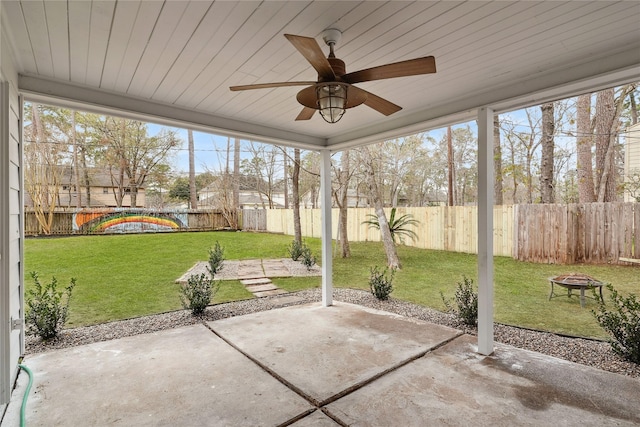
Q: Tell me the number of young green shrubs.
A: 8